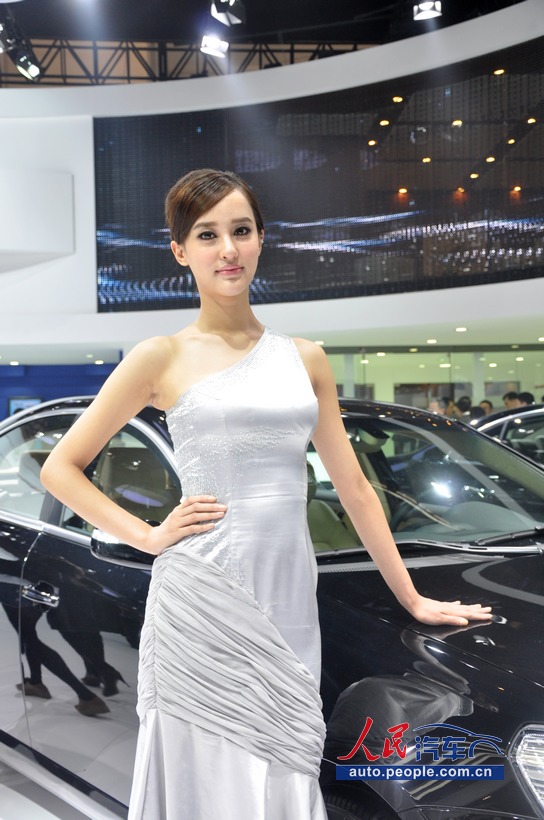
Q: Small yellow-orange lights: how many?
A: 13